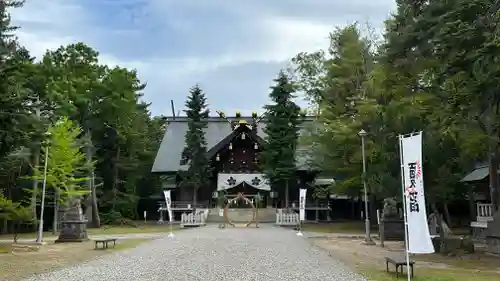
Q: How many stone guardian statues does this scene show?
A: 2